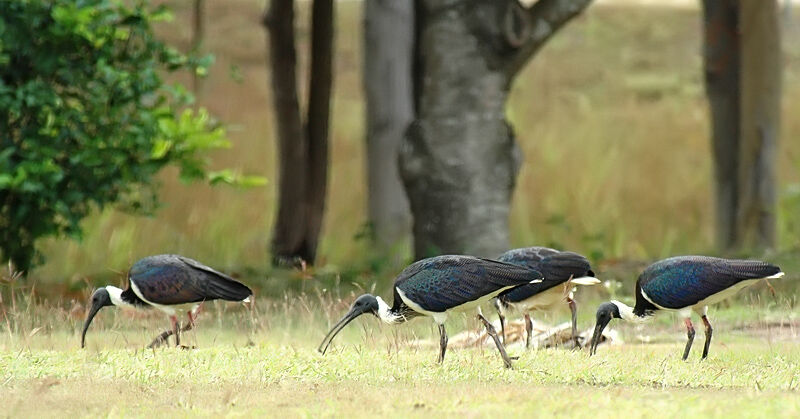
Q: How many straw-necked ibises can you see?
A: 4